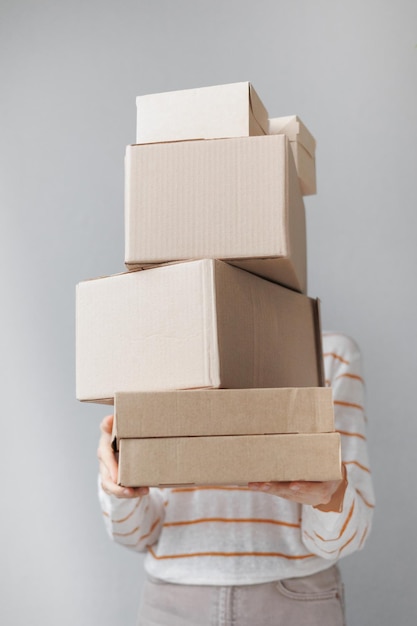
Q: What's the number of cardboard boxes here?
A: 6